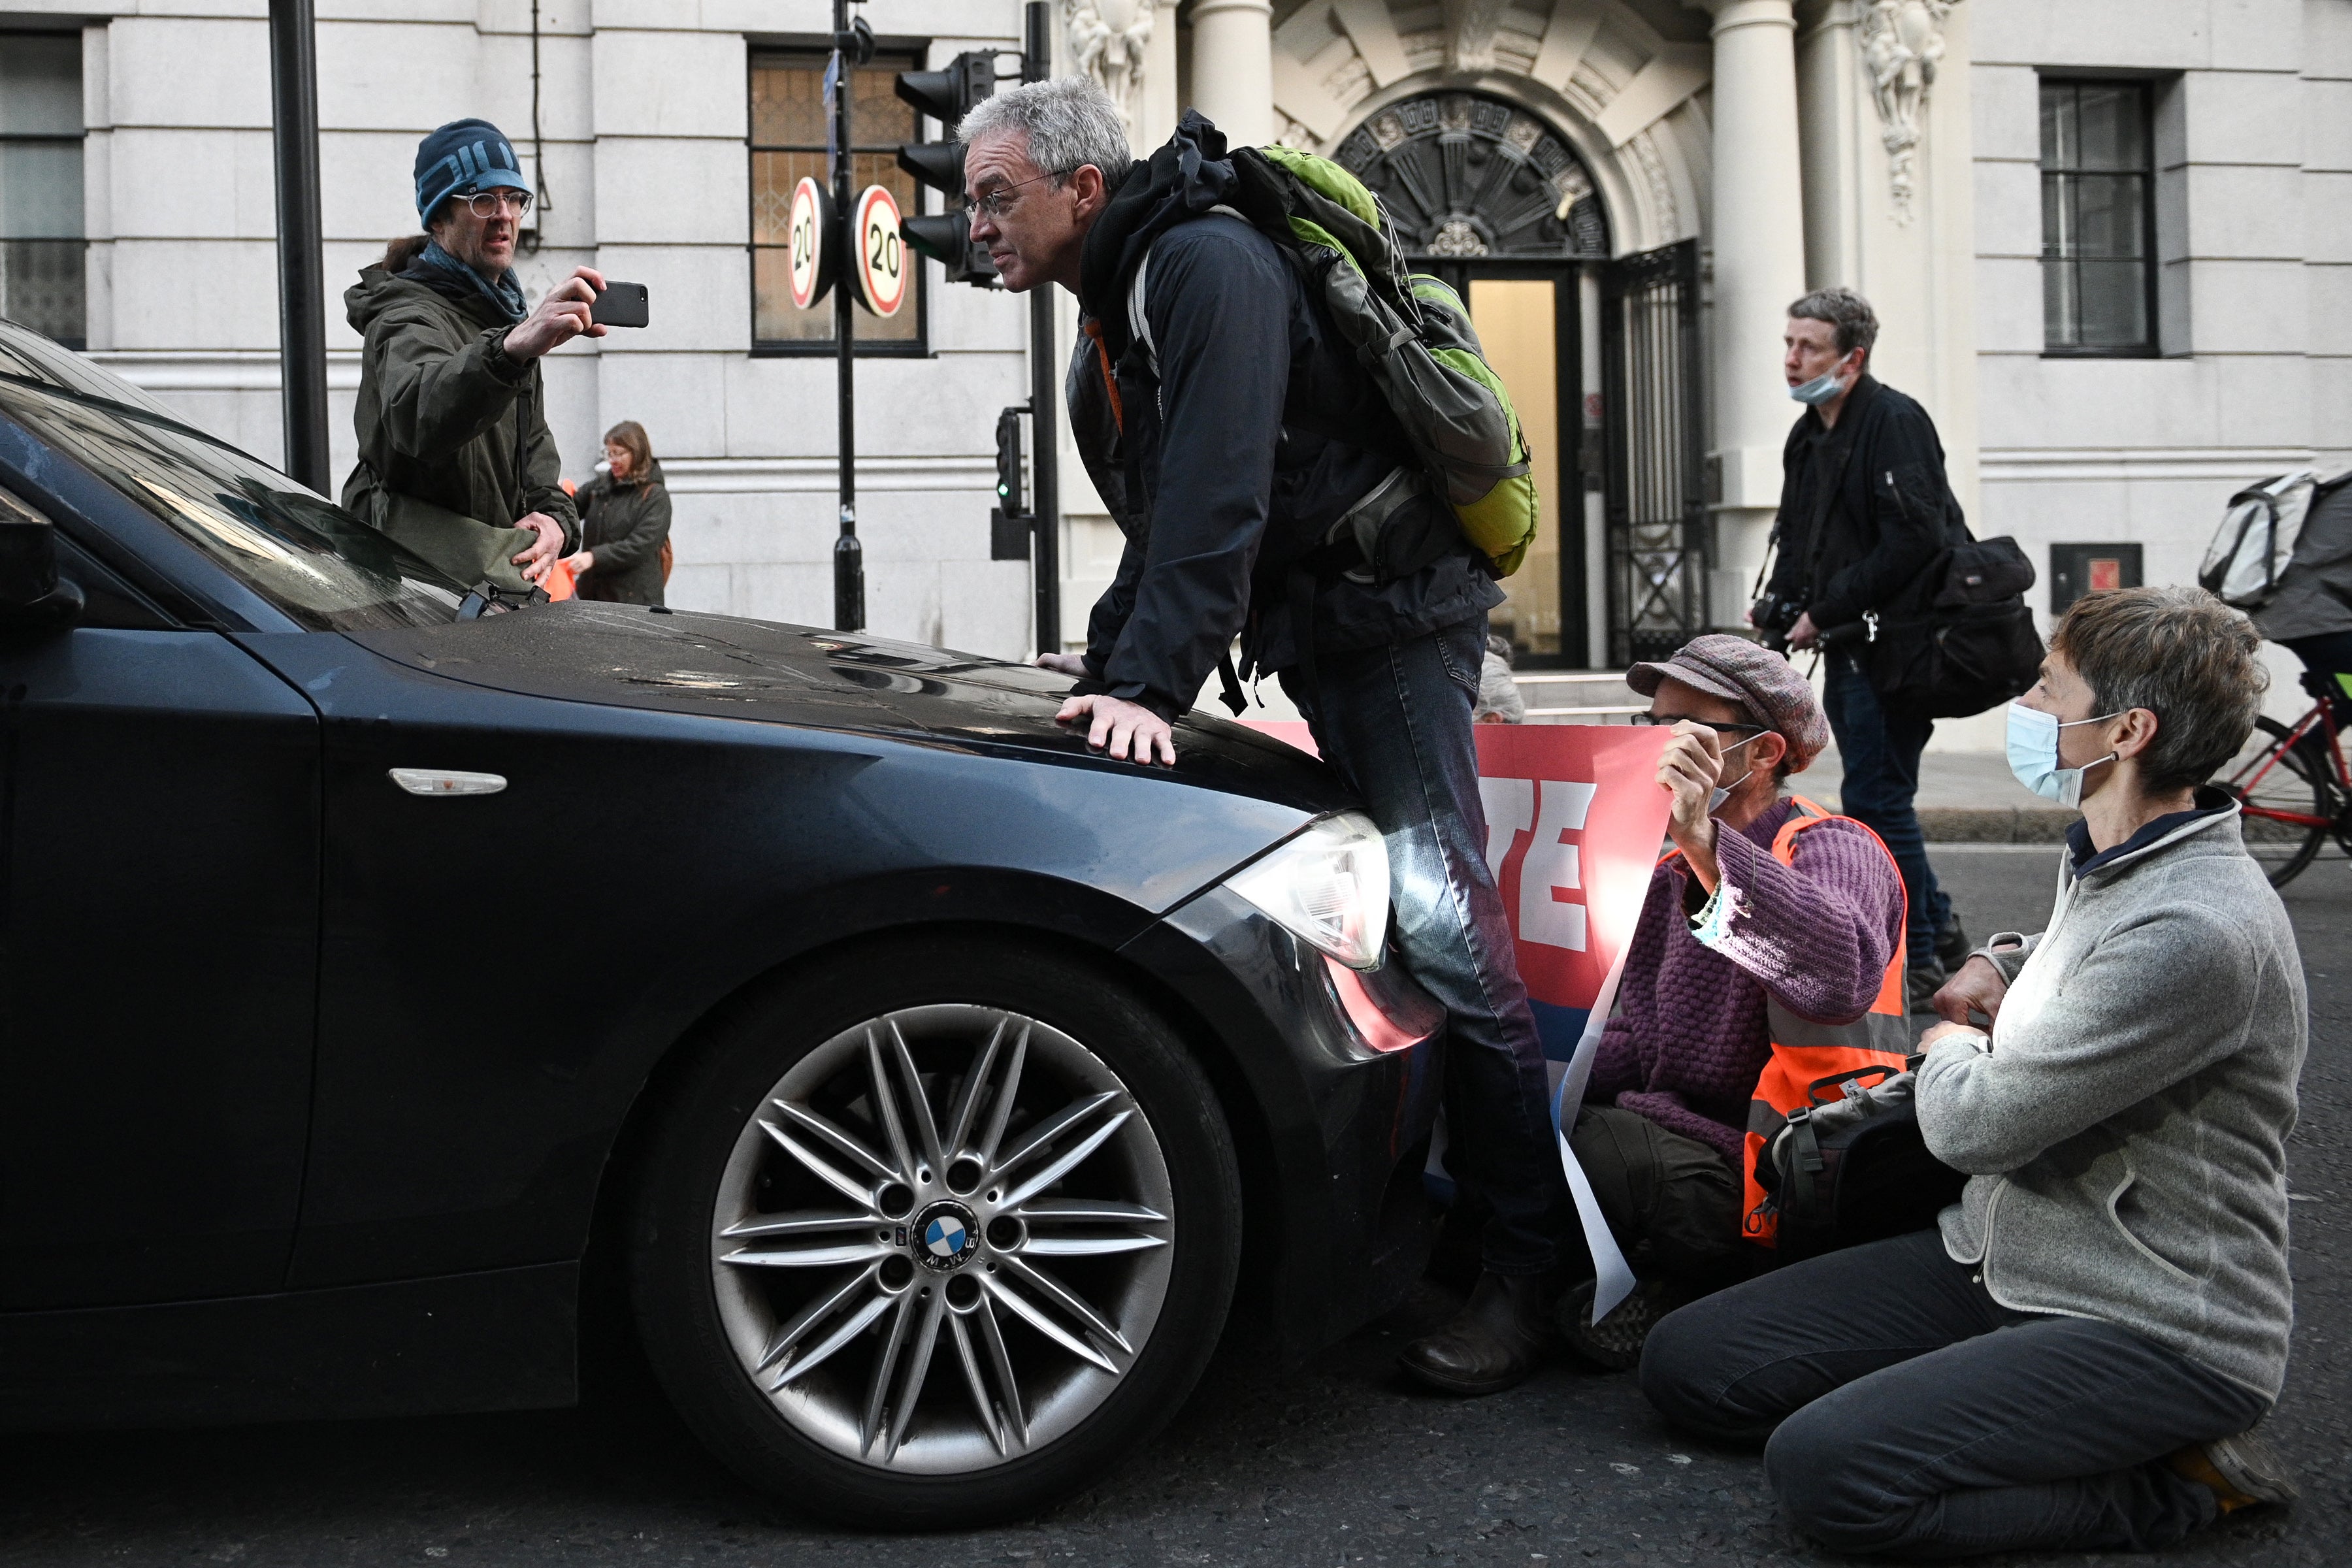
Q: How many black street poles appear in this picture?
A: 3